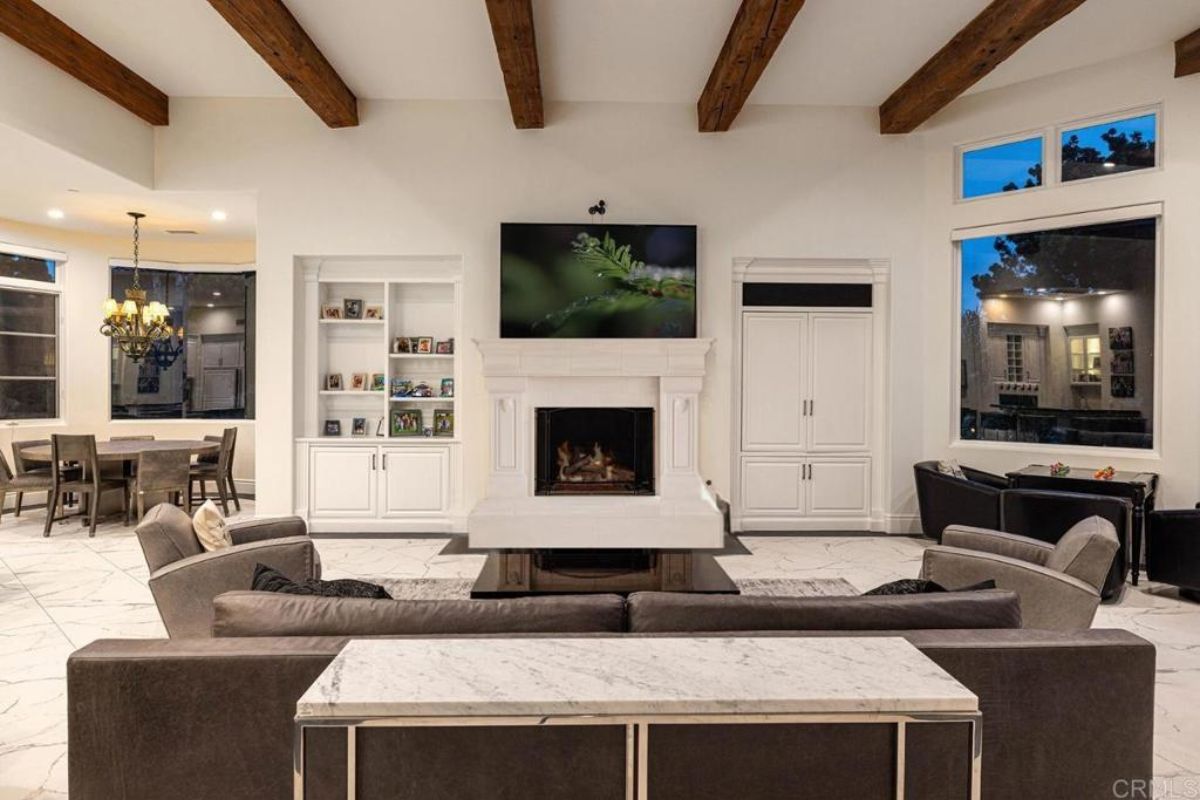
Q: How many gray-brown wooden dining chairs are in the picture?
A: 7